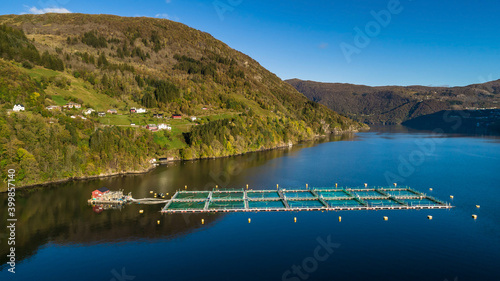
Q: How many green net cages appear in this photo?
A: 14